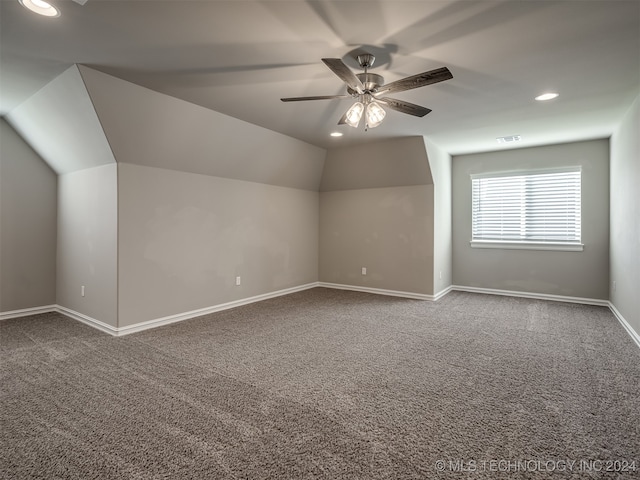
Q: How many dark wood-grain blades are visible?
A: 5